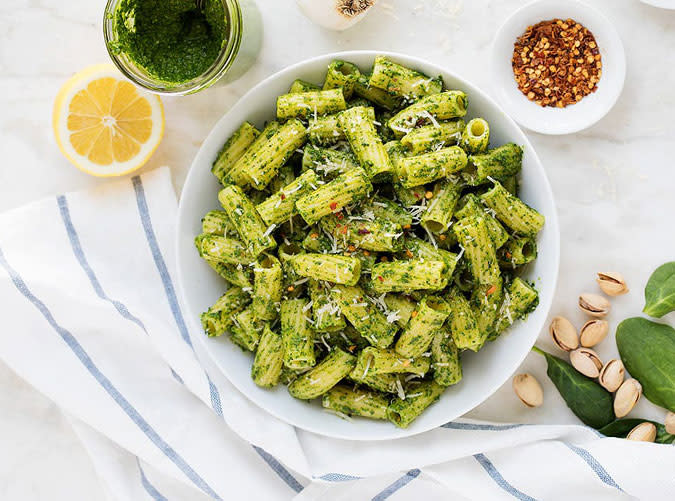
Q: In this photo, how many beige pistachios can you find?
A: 10